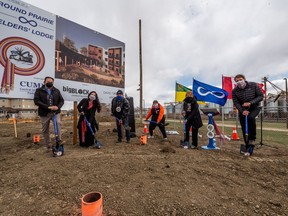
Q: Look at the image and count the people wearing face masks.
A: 6